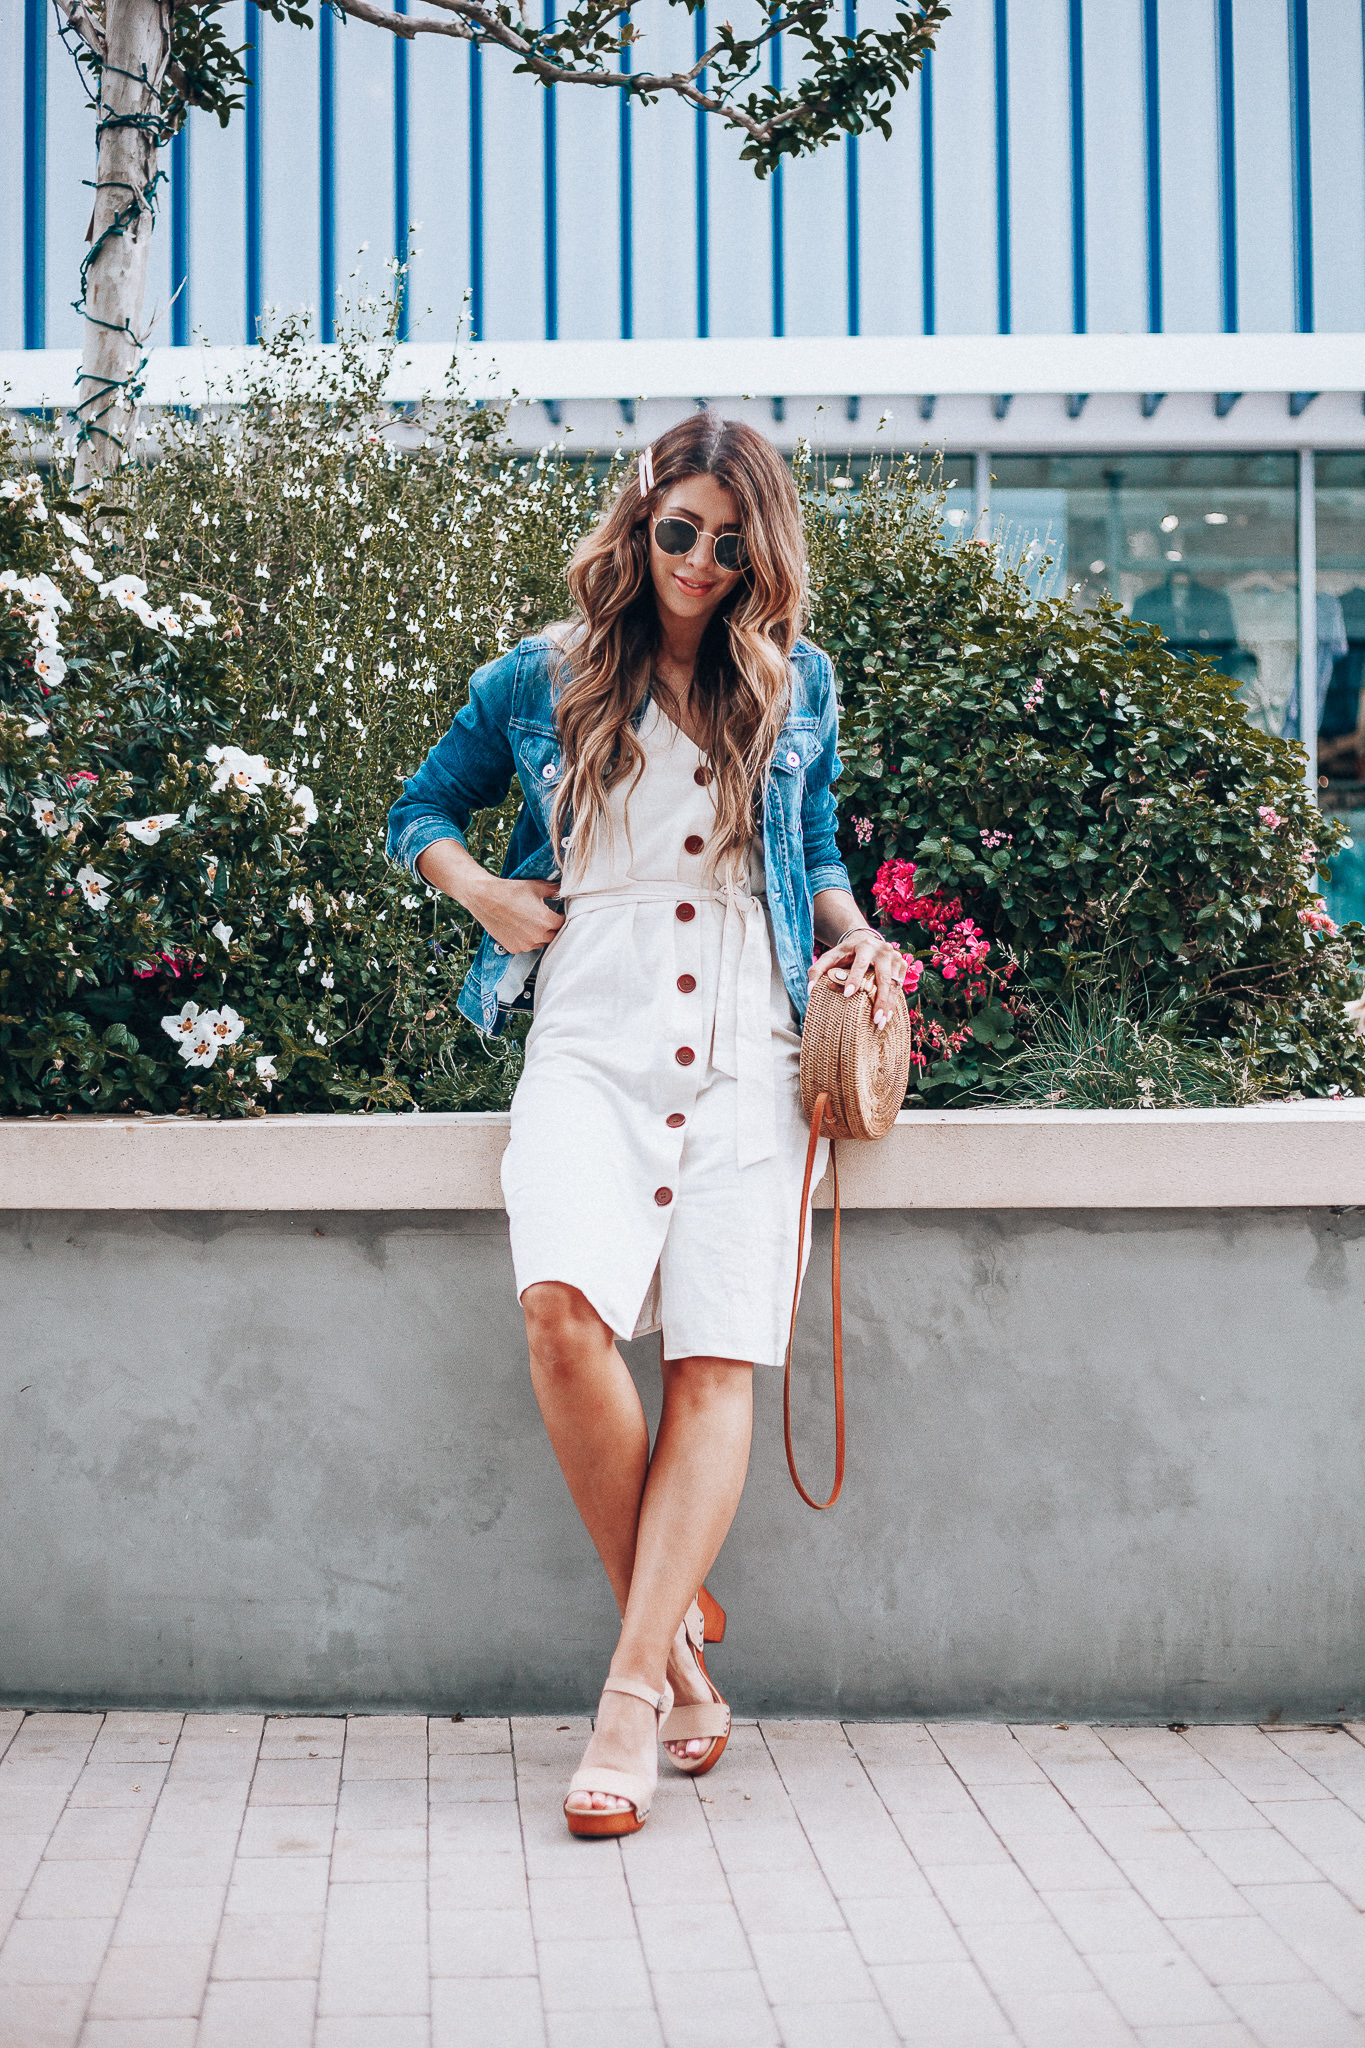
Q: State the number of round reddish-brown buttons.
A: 7